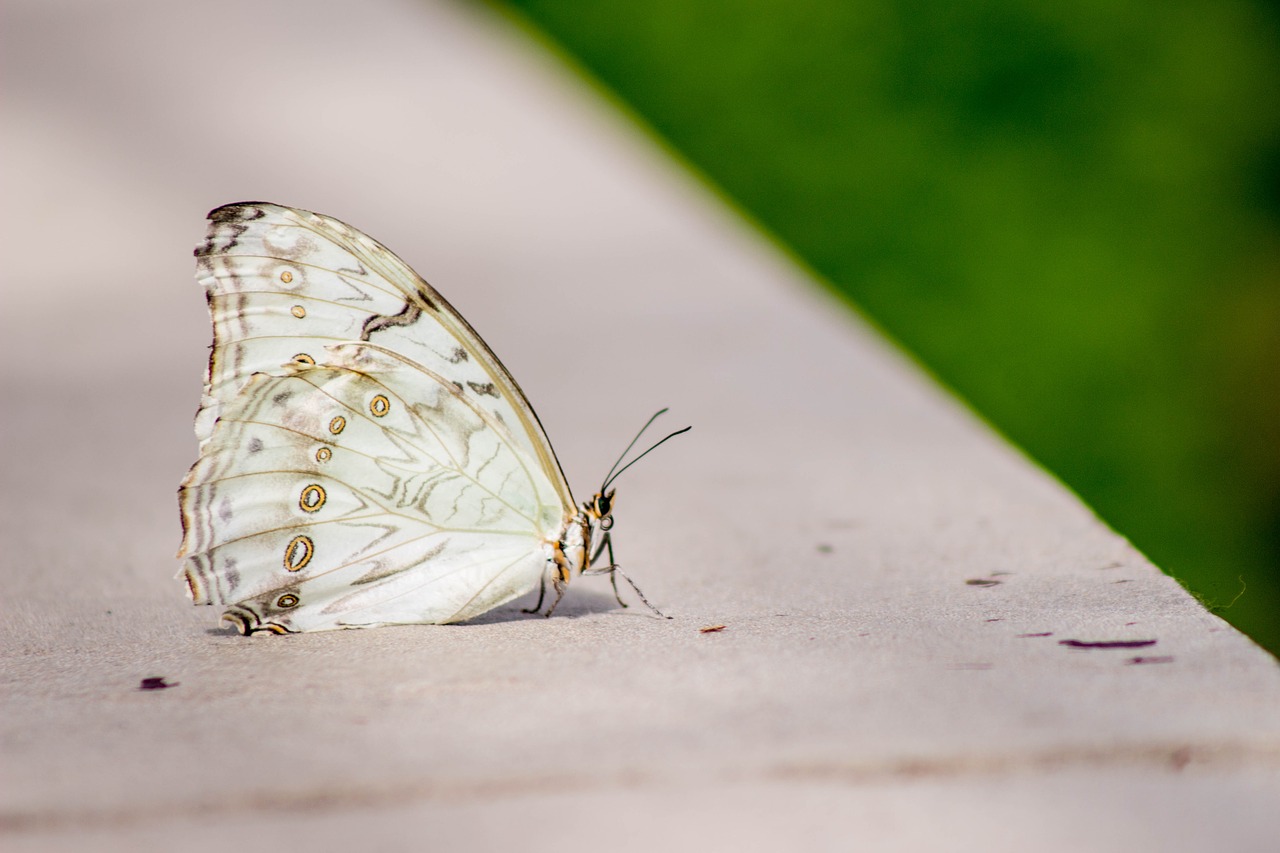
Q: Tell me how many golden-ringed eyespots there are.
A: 9